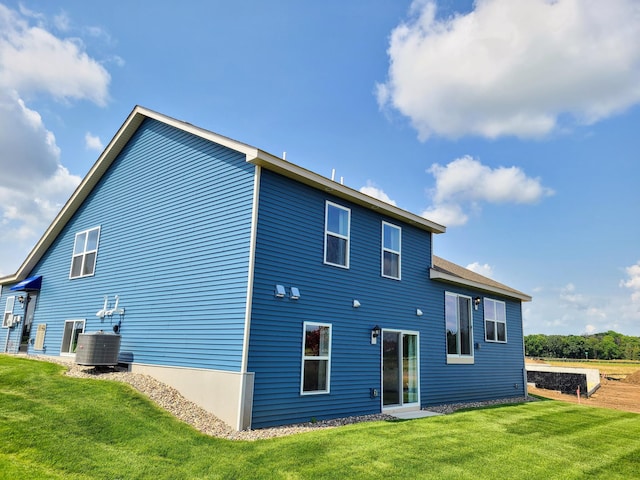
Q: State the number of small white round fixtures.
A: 2